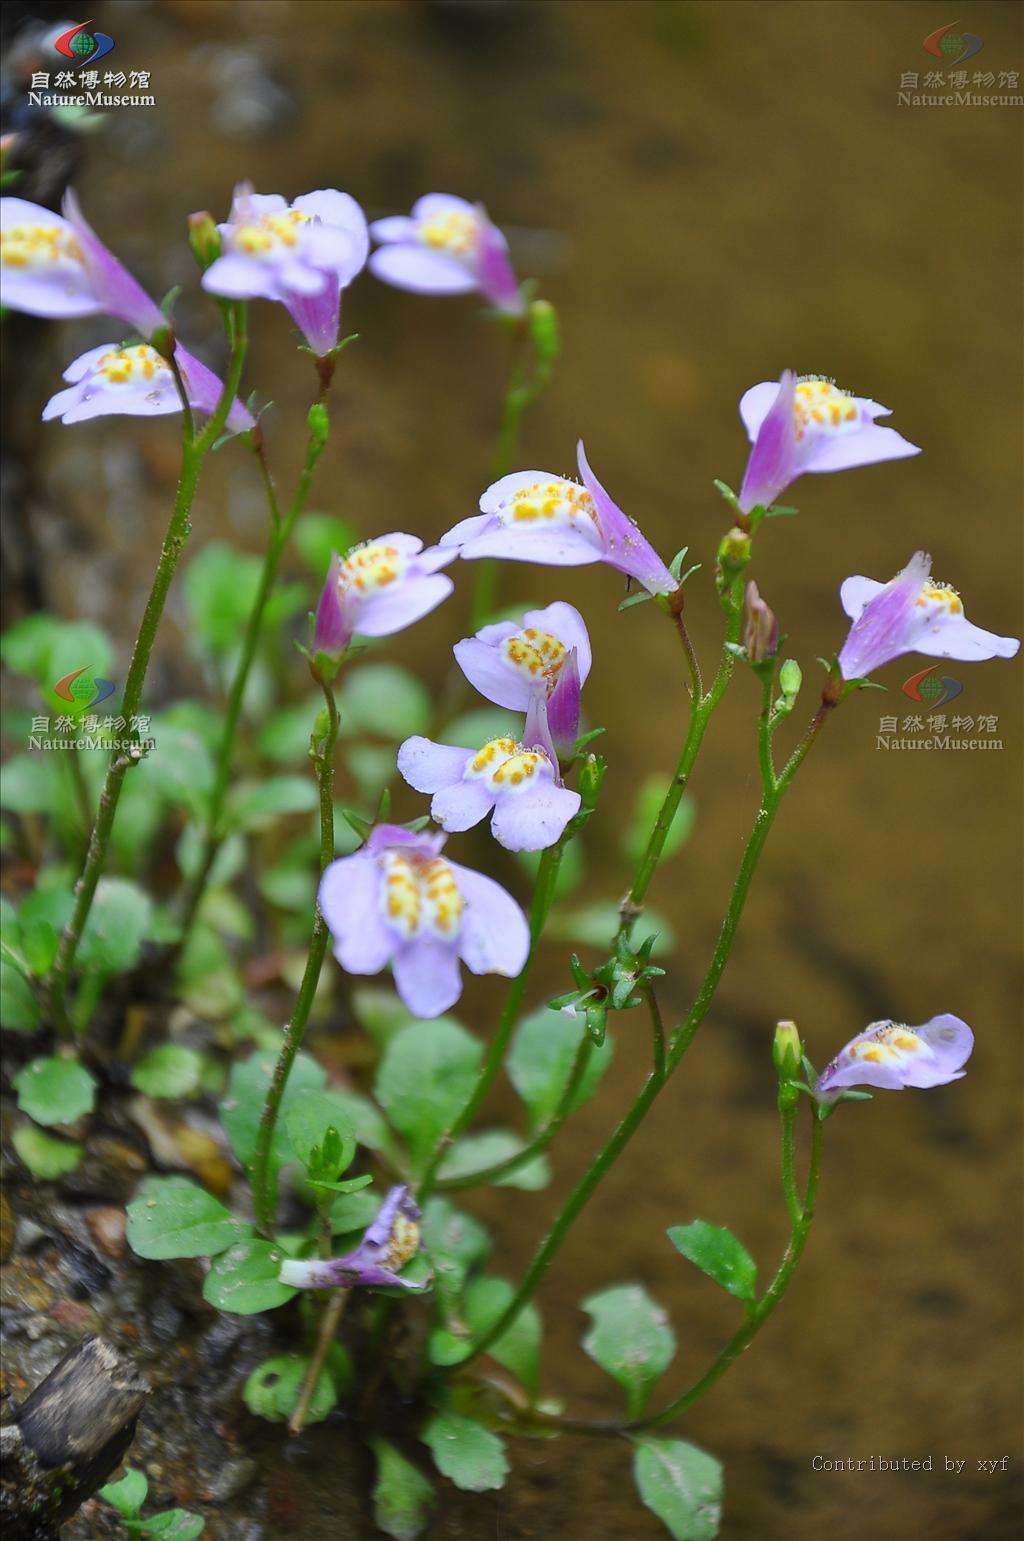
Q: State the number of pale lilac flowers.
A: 13